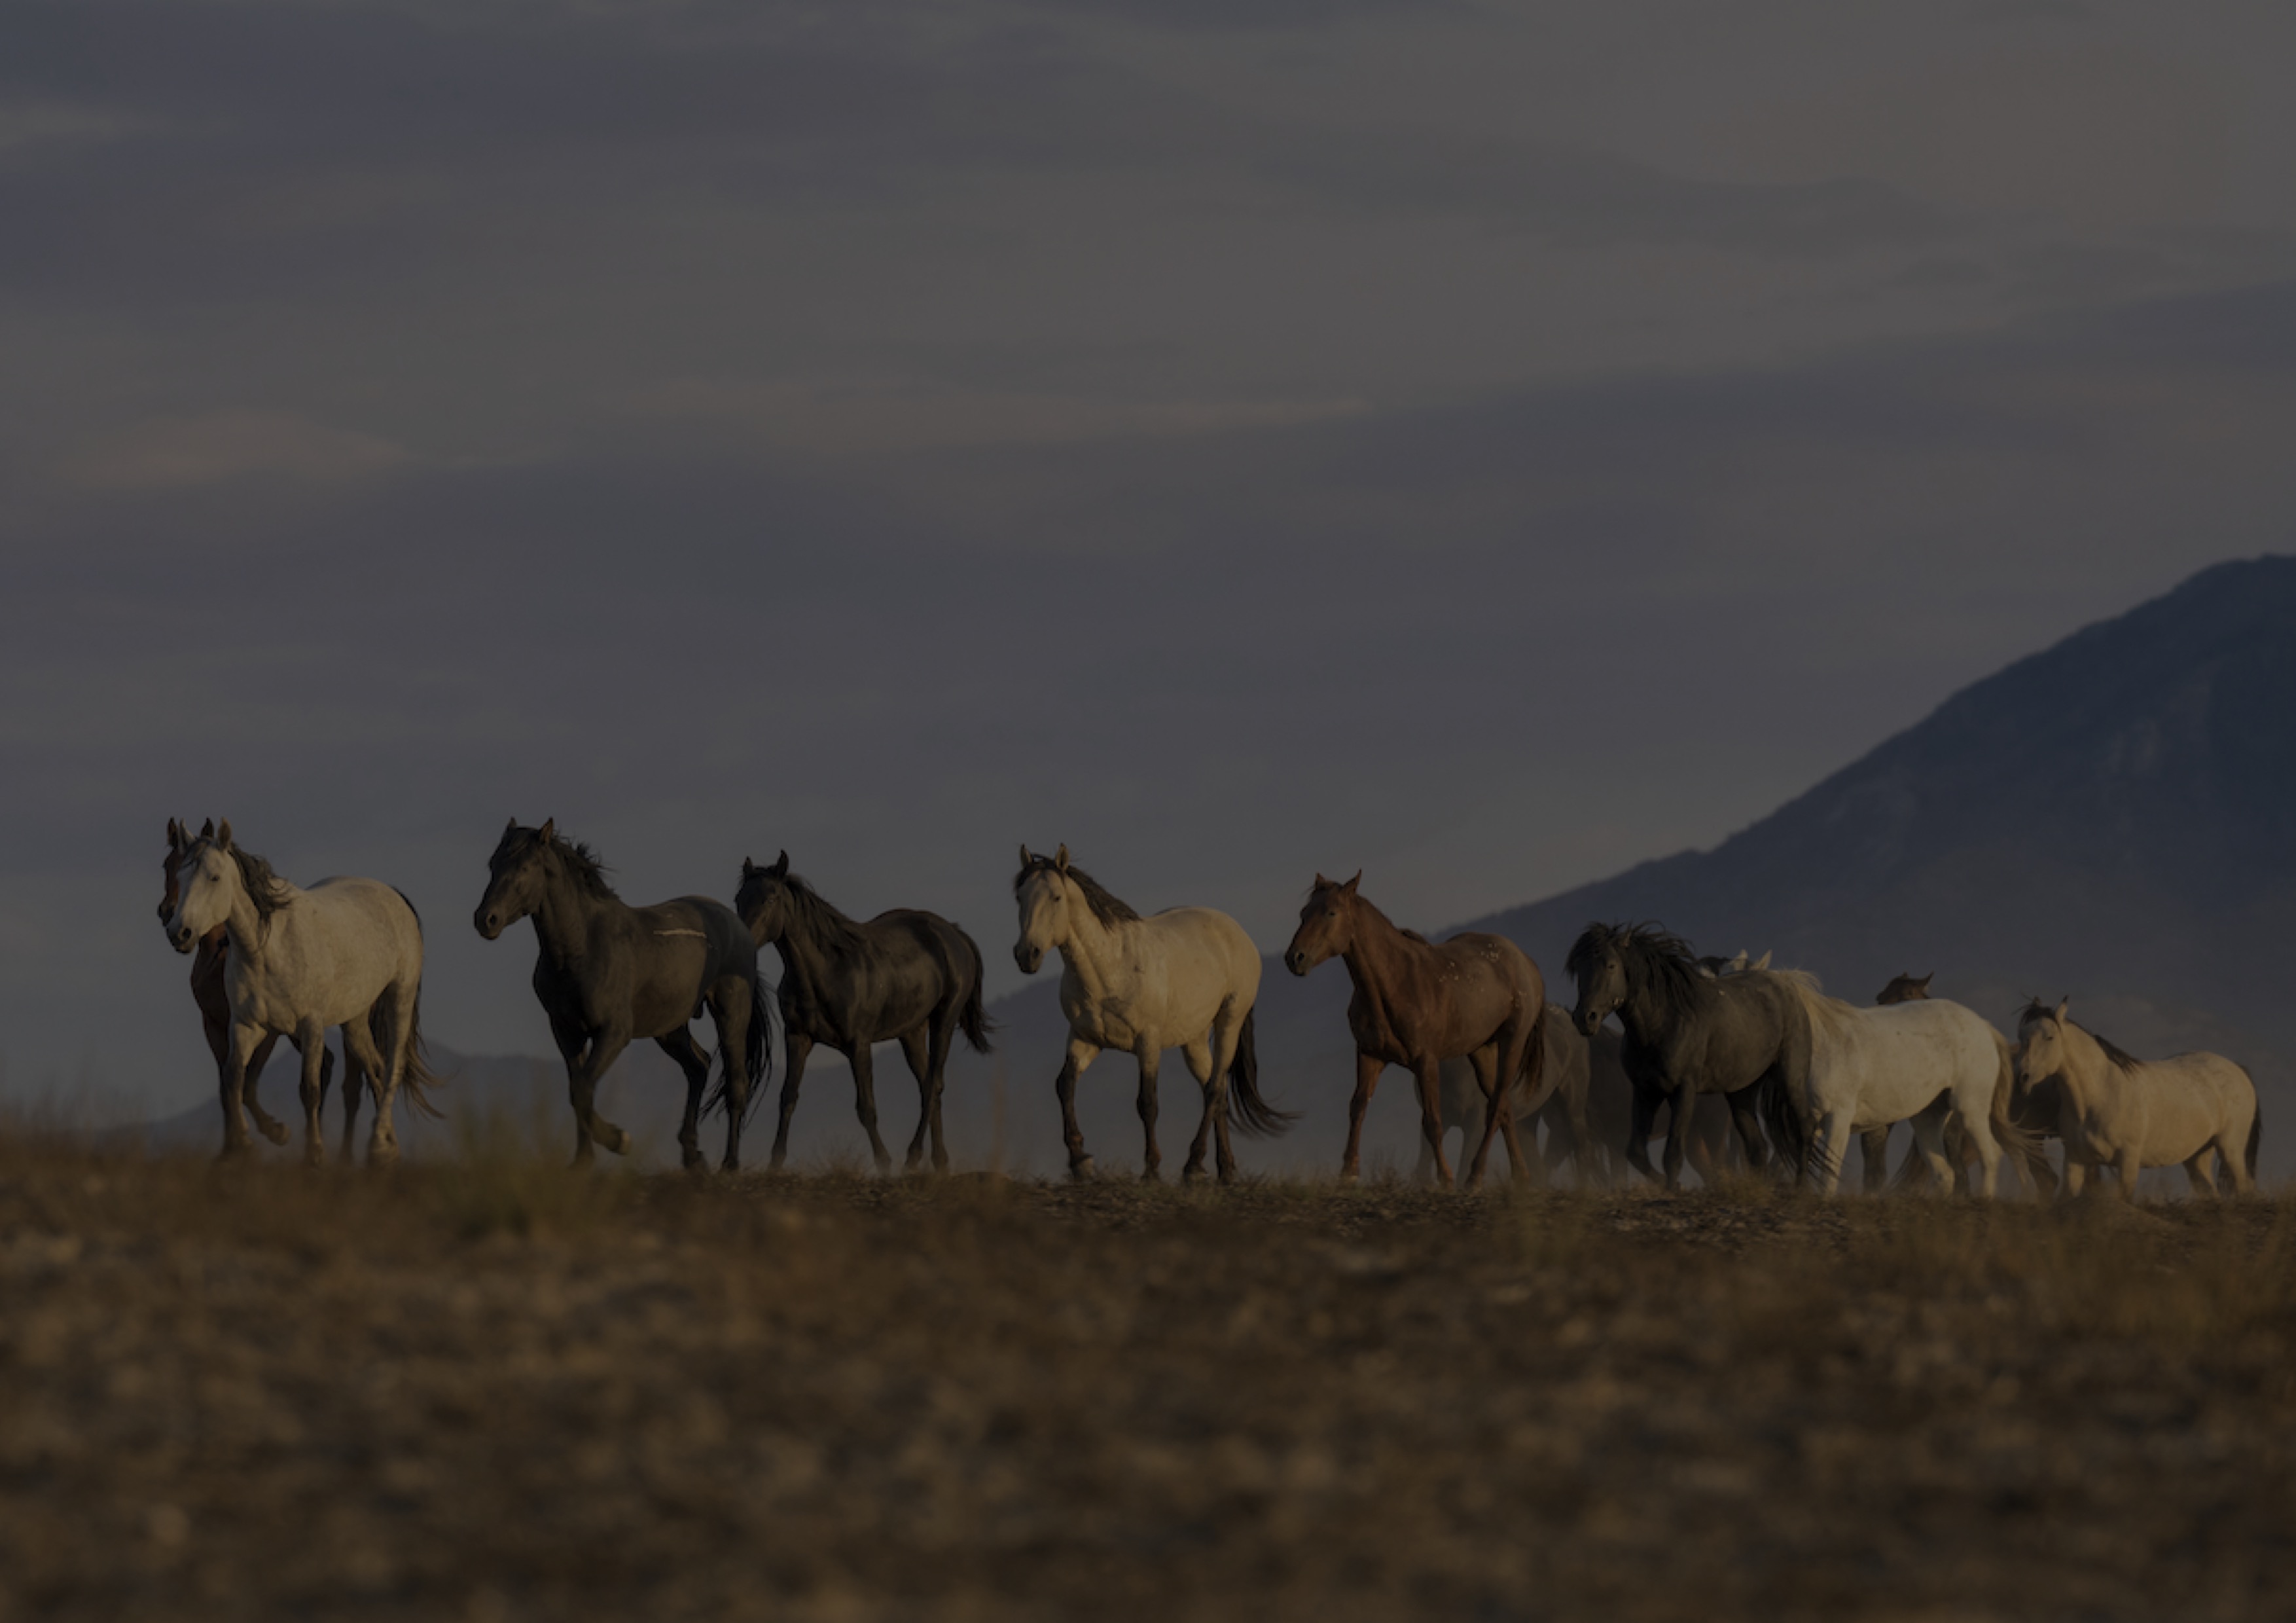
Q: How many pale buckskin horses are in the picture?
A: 2